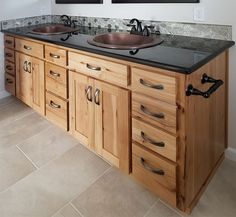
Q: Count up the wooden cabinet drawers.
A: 13